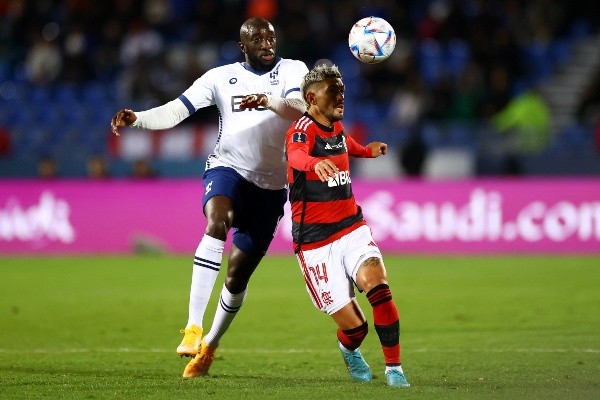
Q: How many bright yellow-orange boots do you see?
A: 2